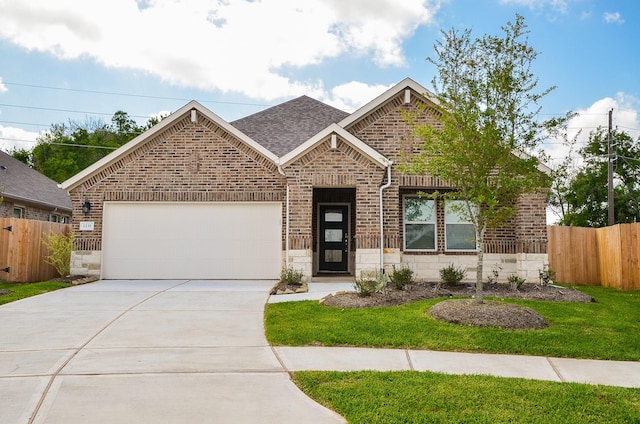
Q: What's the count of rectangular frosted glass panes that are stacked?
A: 3